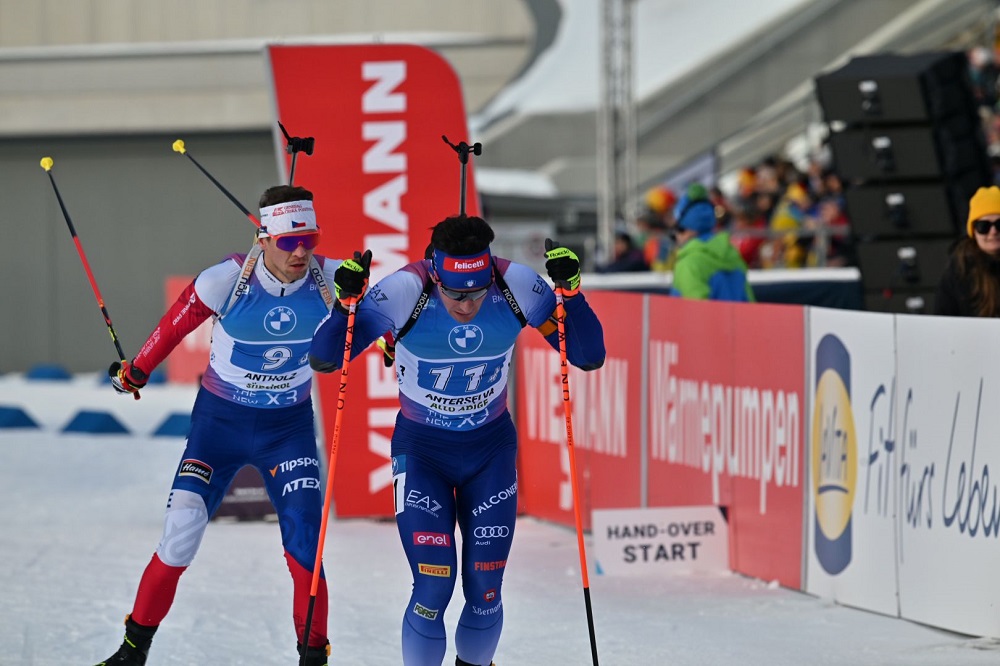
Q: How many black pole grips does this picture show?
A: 2